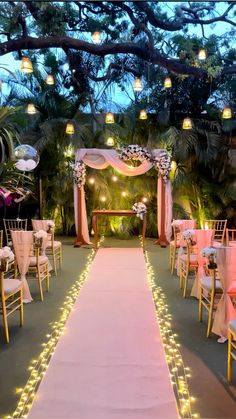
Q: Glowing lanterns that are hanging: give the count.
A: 13